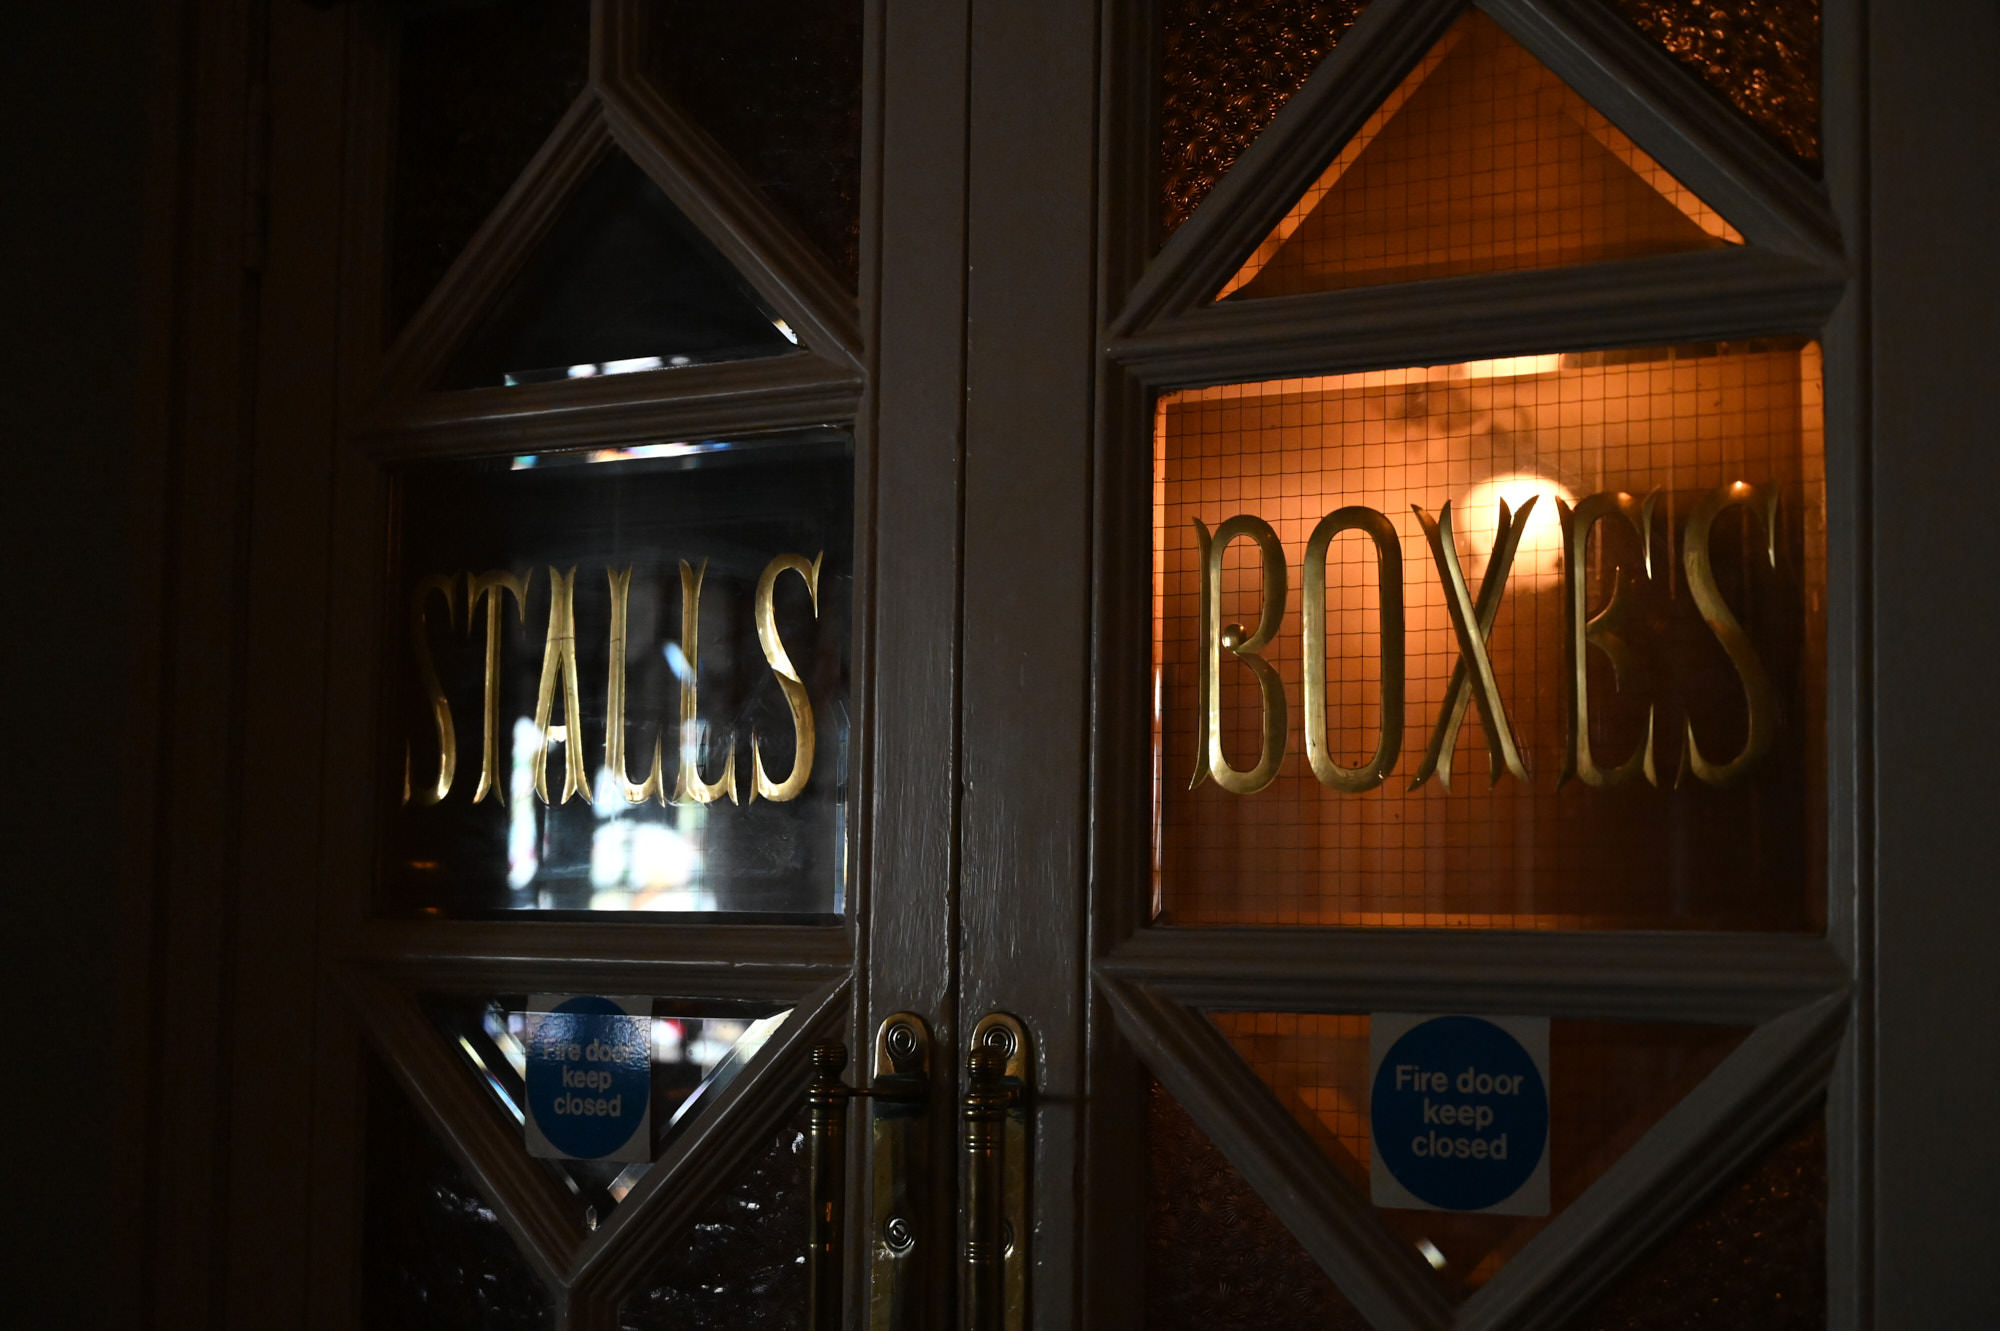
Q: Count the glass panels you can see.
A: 14